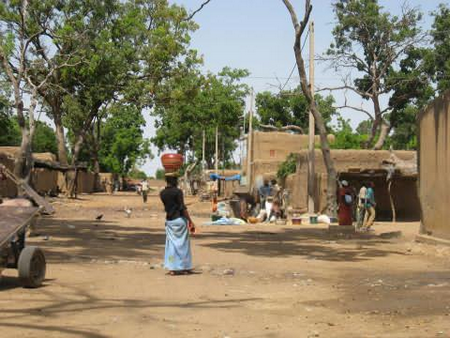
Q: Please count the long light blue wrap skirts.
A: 1